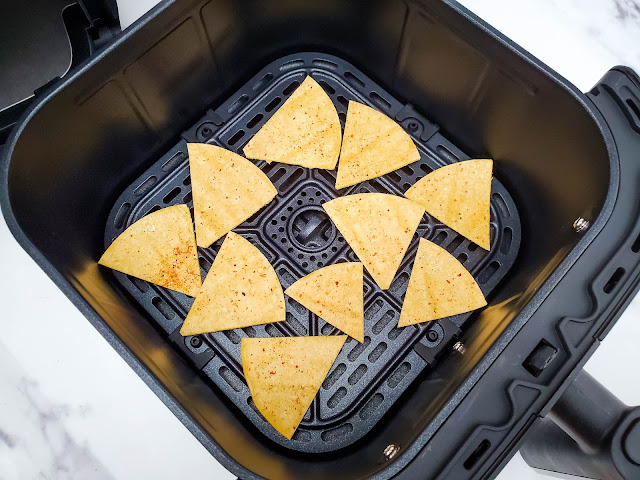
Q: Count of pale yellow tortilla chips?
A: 10